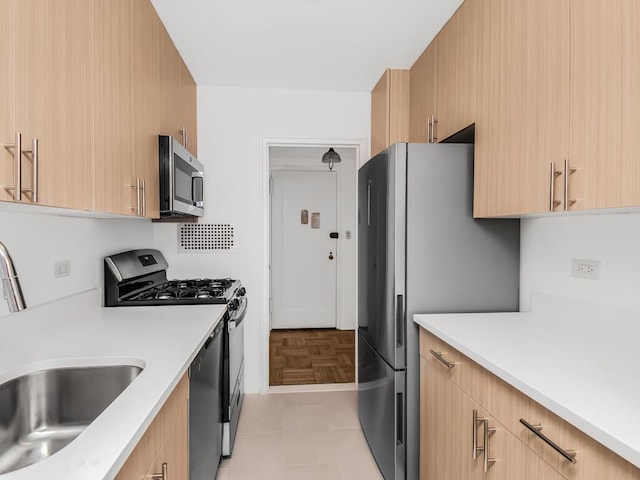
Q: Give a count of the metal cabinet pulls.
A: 15